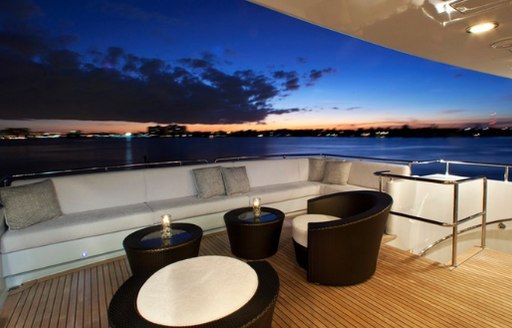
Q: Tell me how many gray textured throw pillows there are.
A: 5